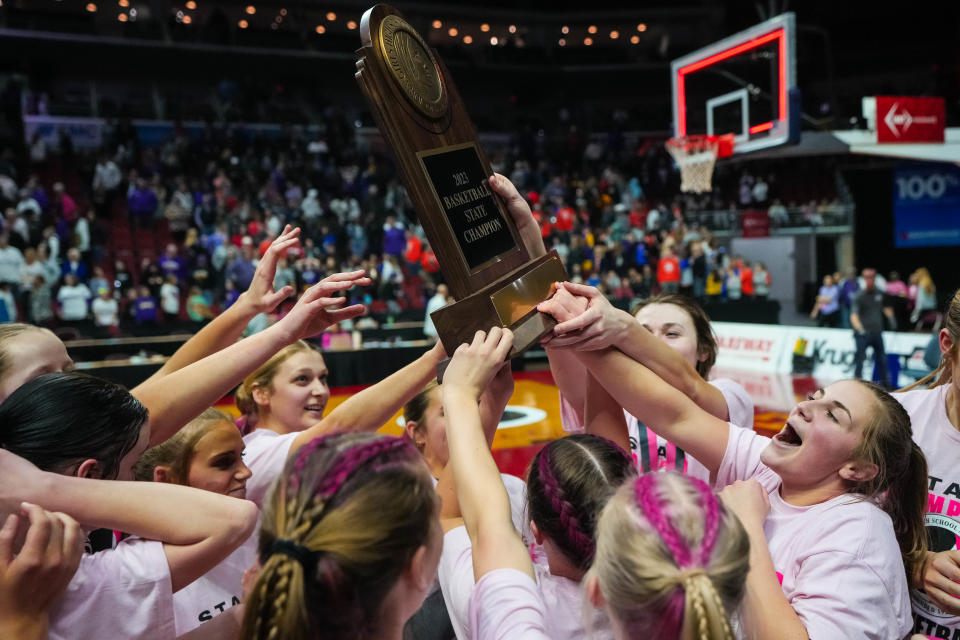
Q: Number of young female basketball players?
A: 11